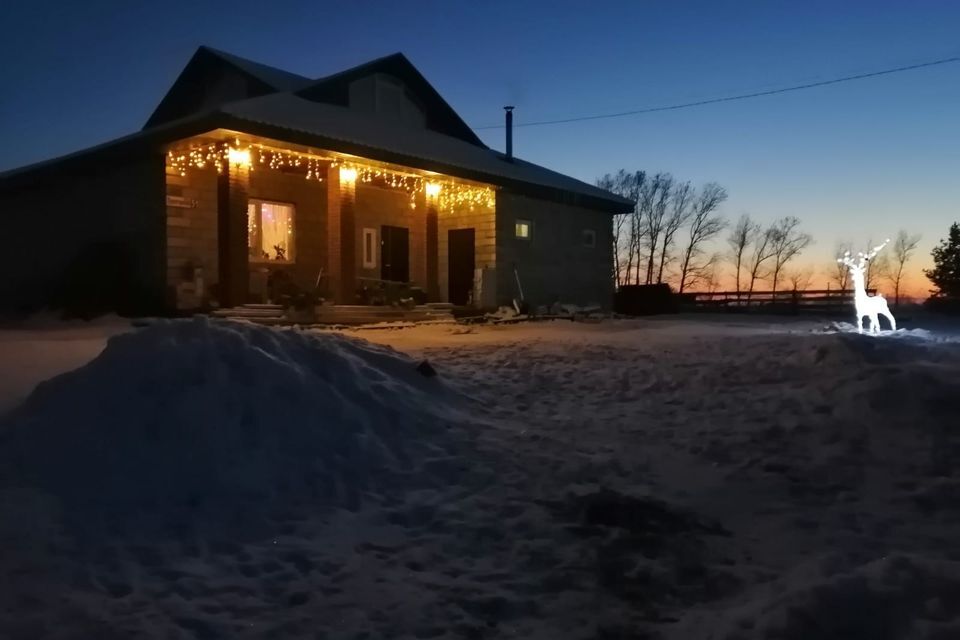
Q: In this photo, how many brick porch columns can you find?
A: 3